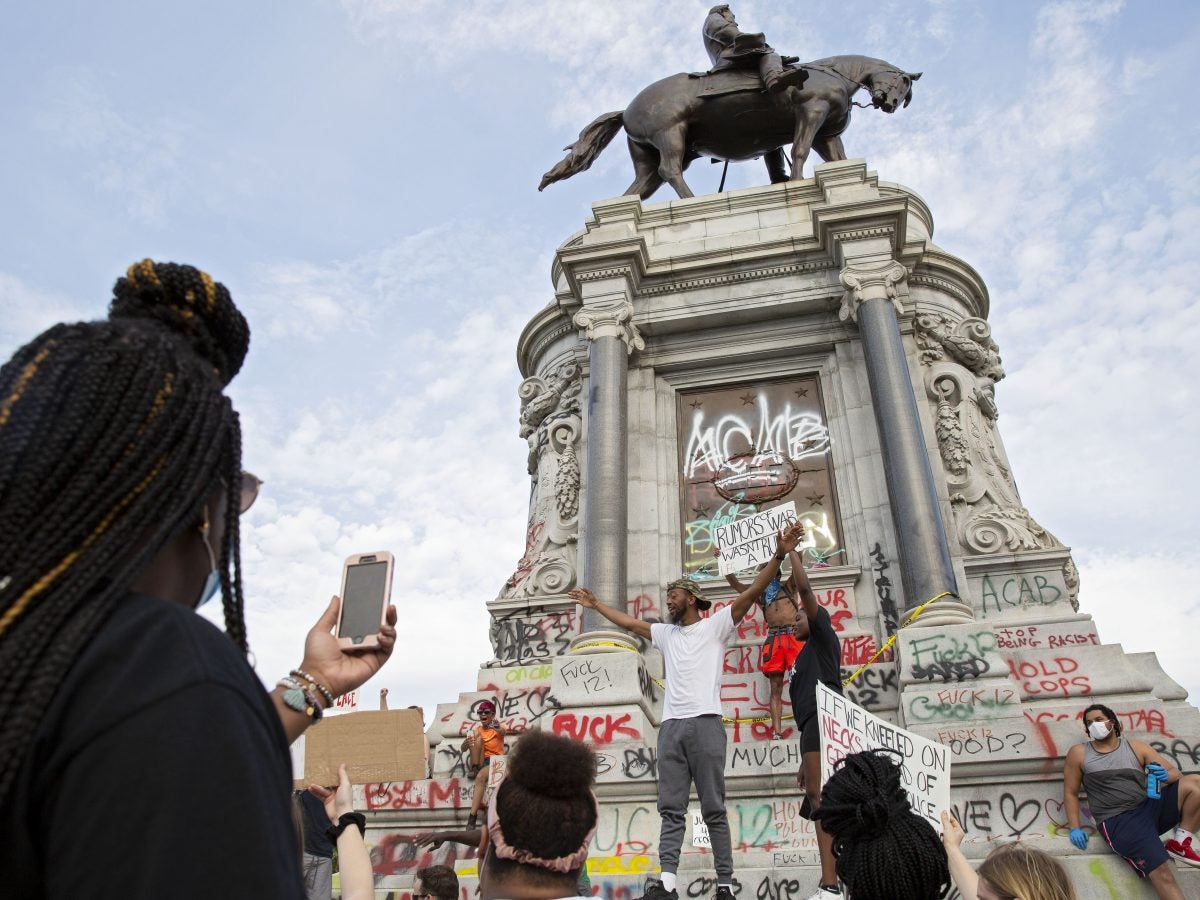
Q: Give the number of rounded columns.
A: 2